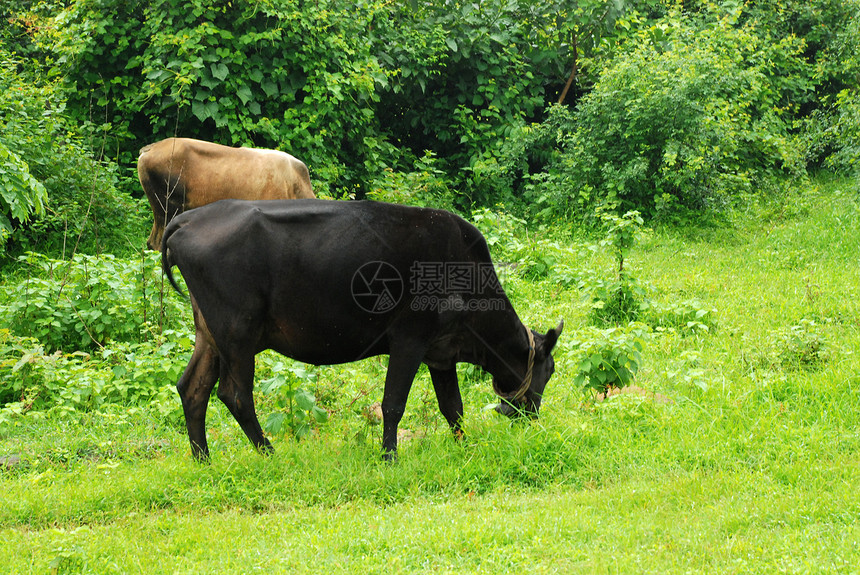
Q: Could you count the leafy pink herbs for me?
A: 0